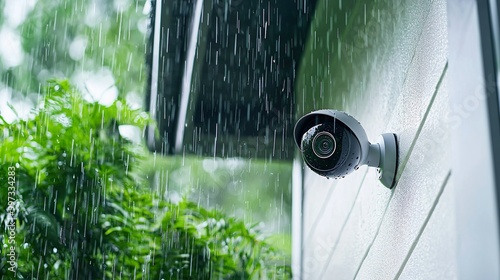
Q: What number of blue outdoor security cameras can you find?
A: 0